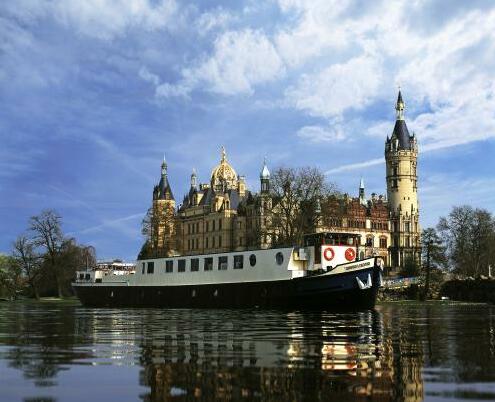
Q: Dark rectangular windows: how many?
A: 8